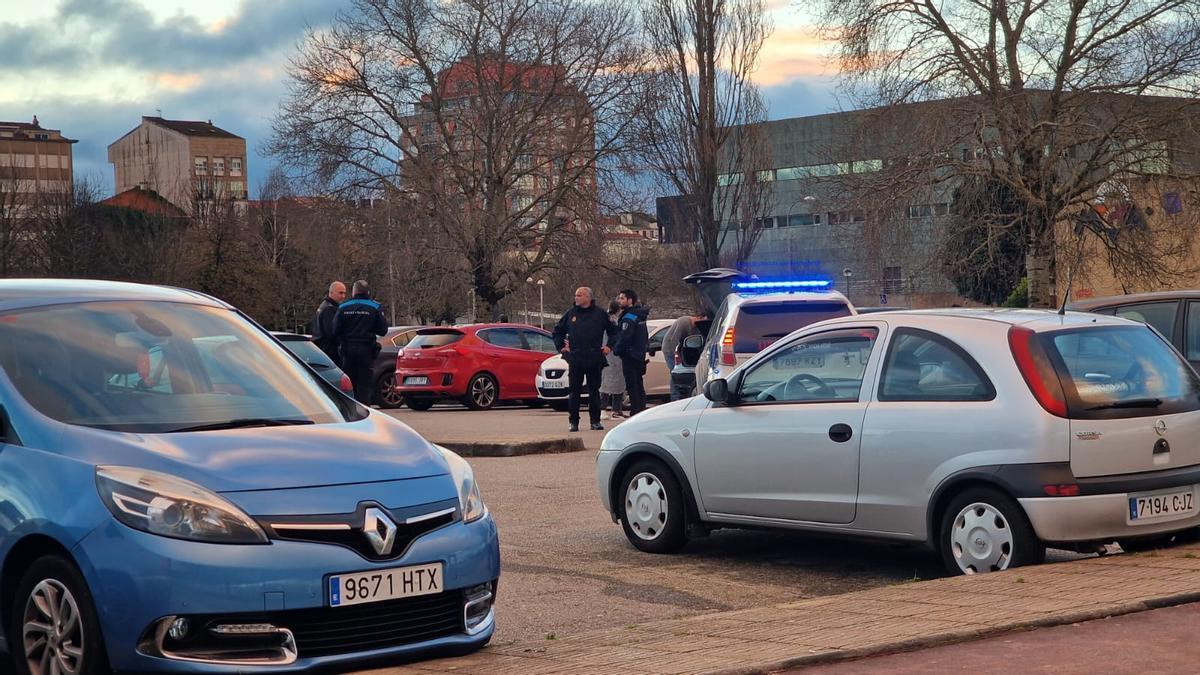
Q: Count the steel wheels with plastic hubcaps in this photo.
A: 2